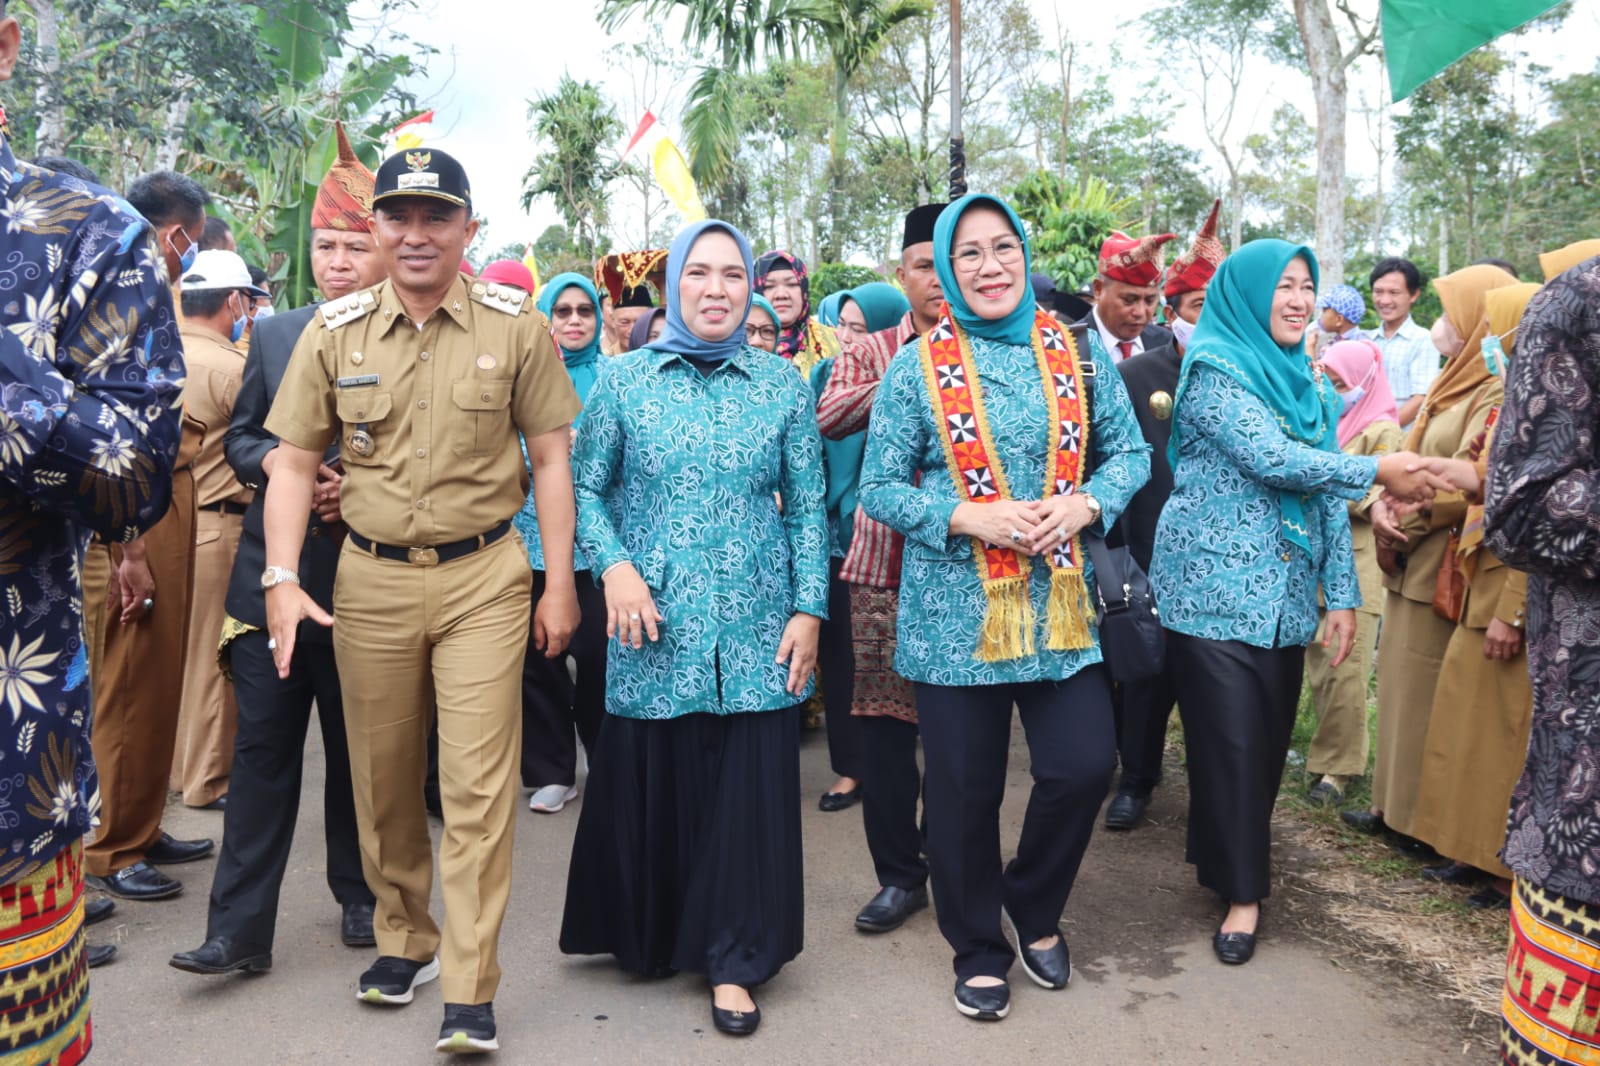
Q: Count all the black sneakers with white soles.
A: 2